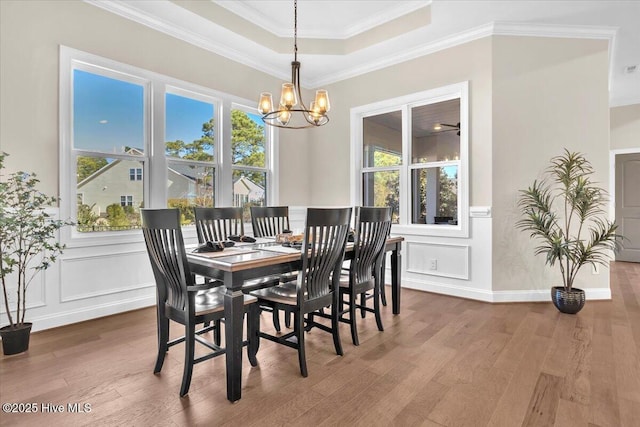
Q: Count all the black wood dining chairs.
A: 6